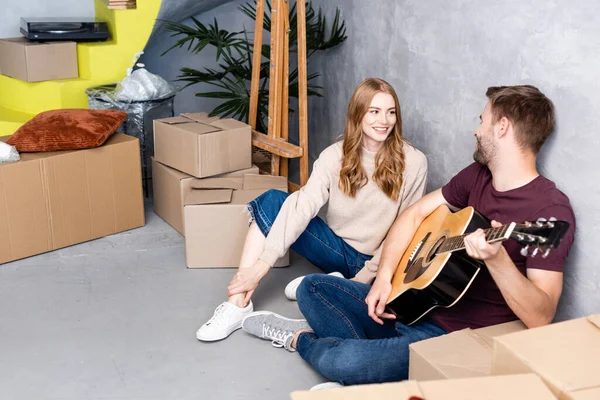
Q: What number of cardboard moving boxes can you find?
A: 8